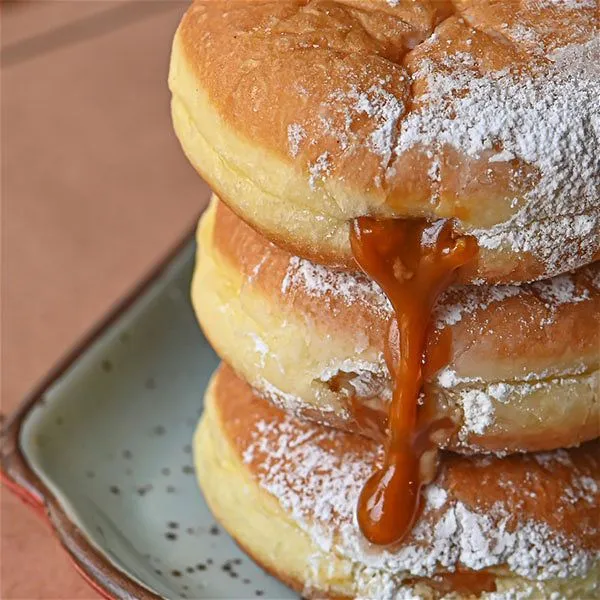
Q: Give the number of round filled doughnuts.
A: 3